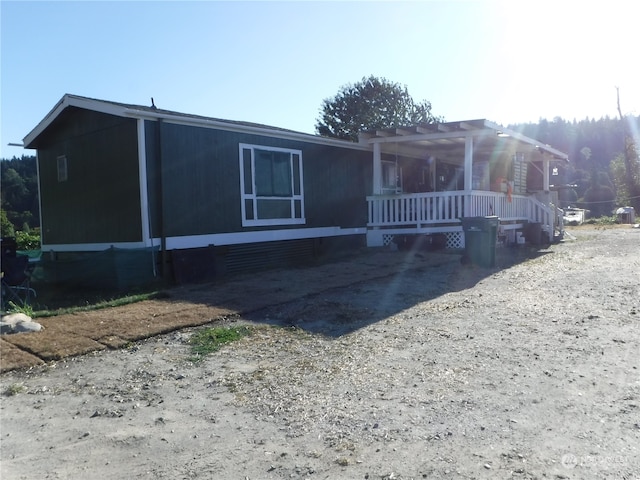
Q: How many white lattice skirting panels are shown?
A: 2